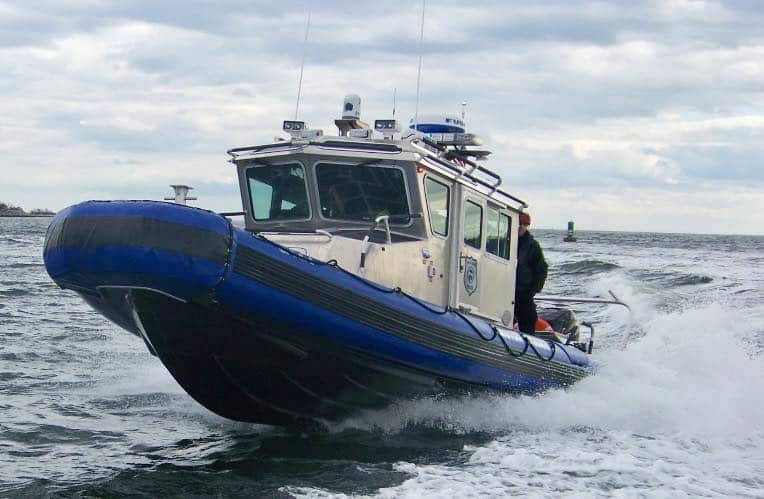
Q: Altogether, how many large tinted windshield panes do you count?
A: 2